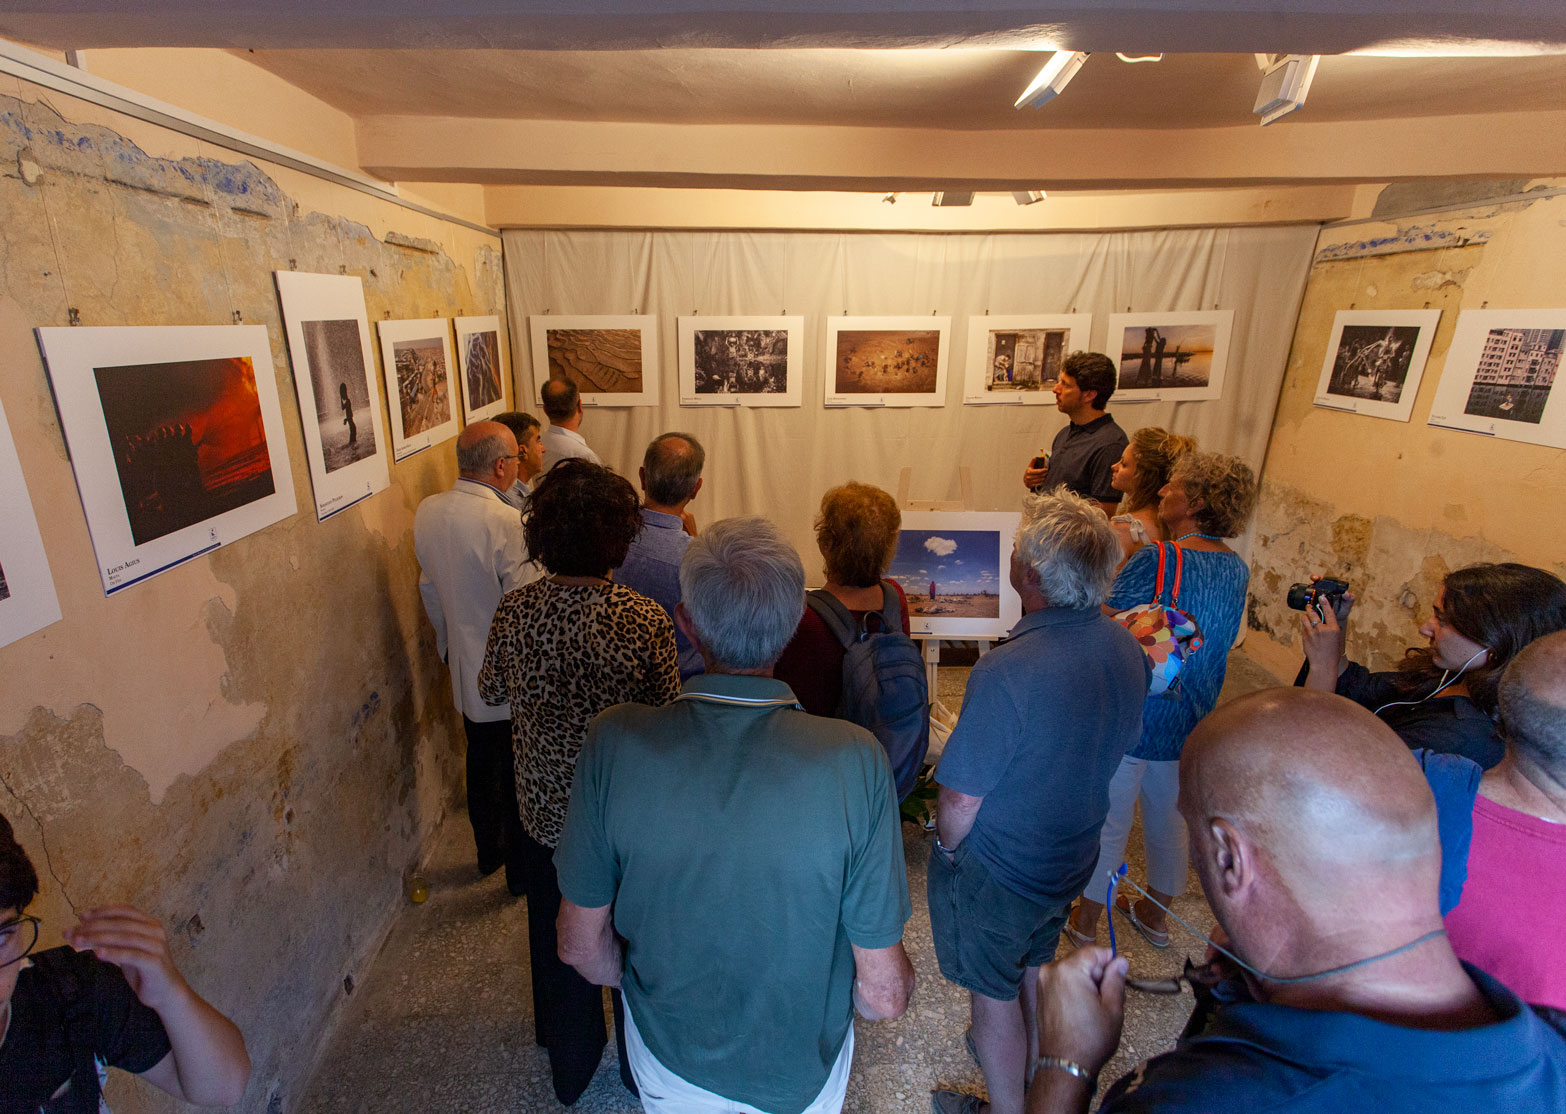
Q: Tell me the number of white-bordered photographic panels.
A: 13